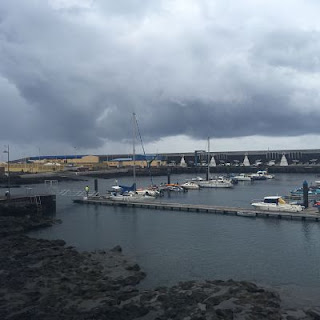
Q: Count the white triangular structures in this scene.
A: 4